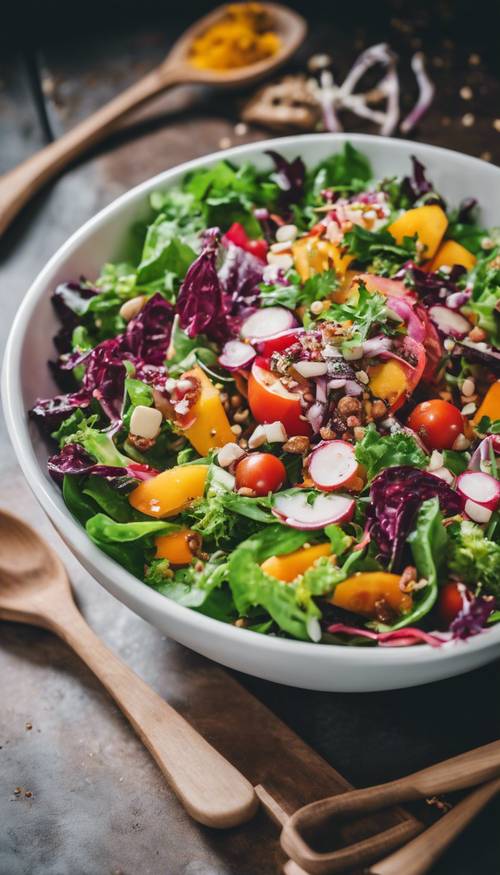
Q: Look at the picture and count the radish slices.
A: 6